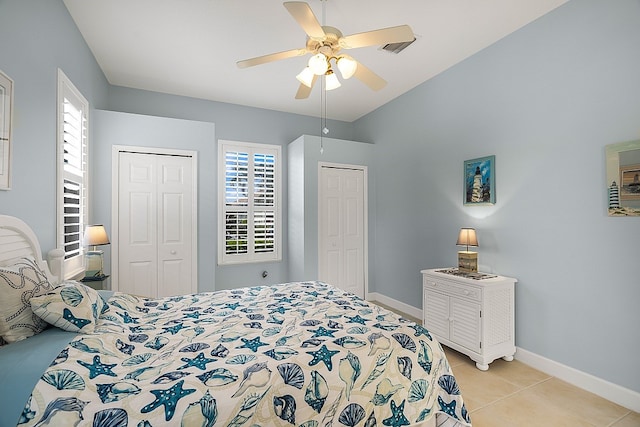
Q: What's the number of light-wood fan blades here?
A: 5